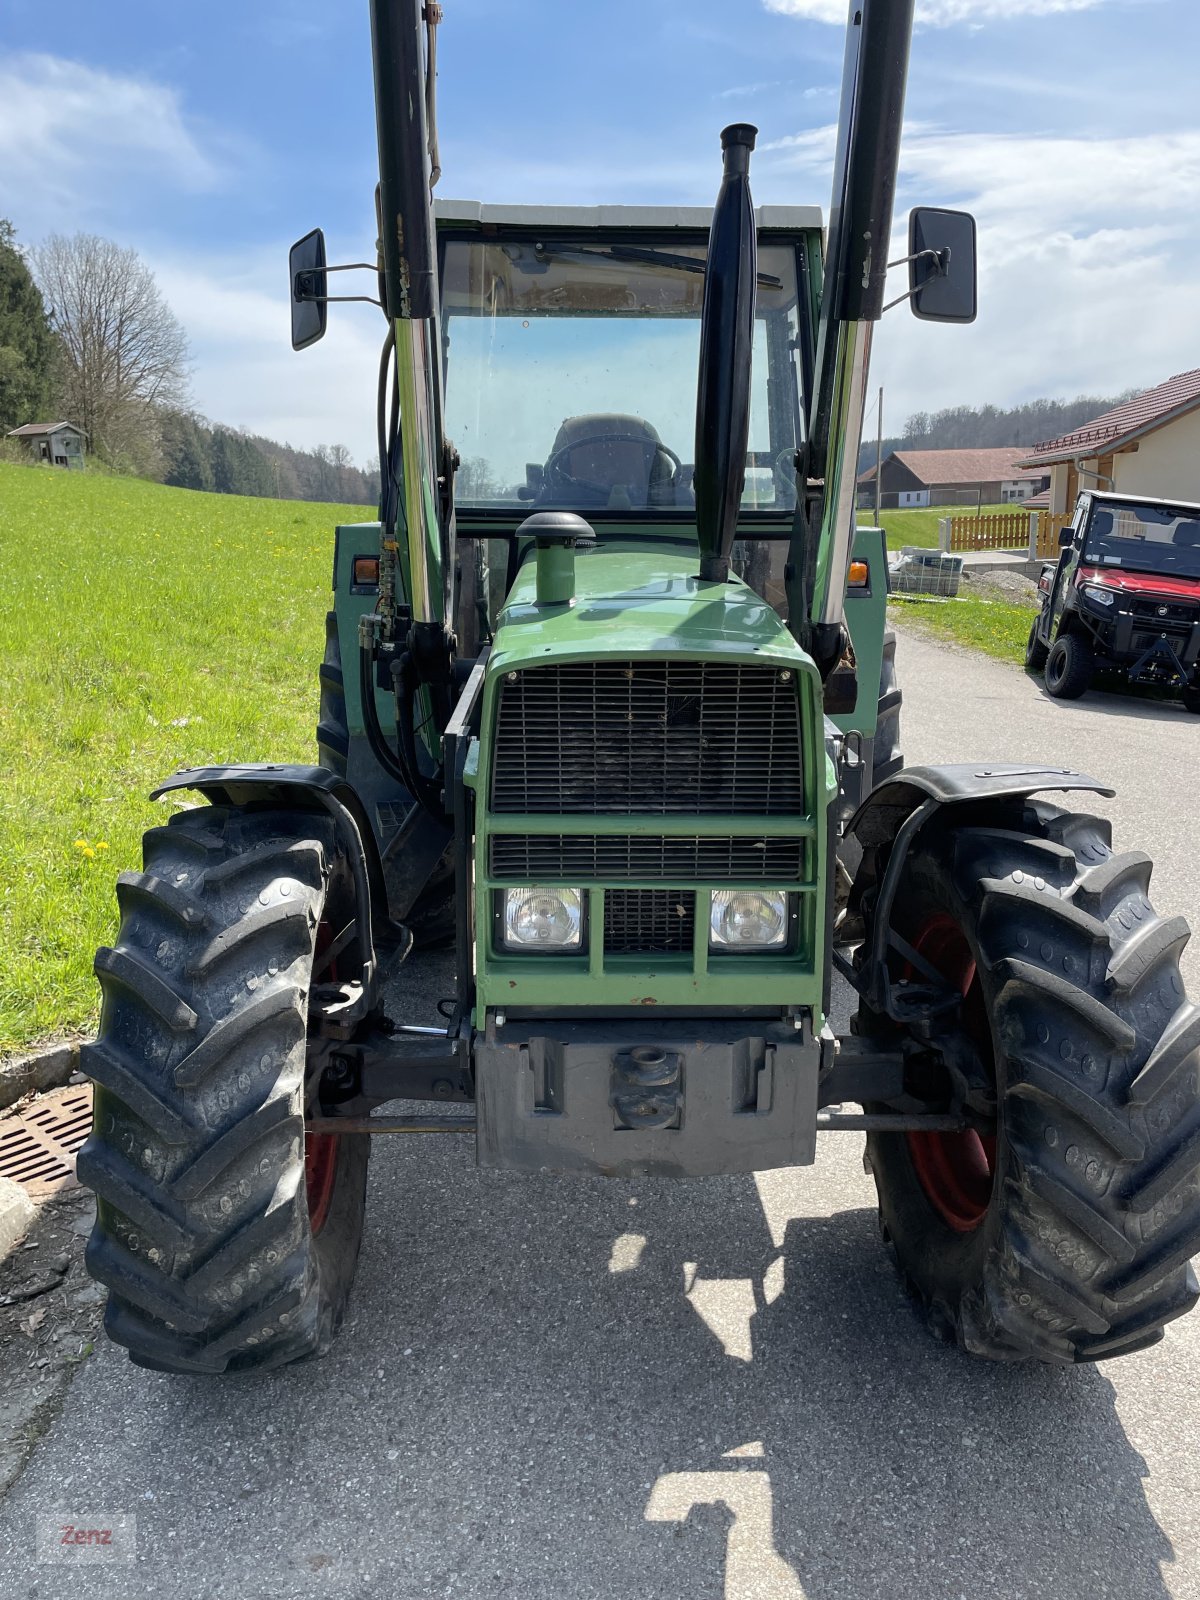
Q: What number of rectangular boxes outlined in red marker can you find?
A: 0